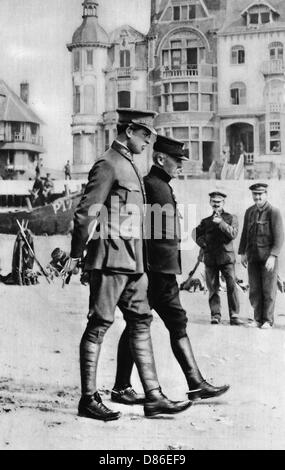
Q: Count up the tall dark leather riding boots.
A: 4